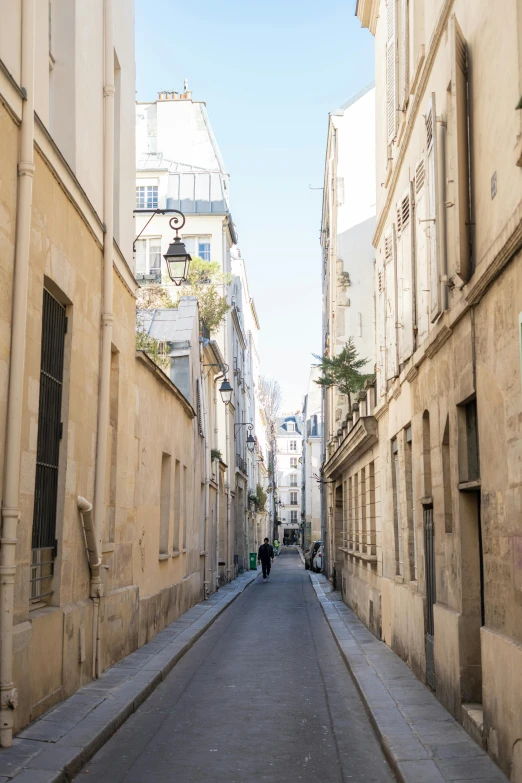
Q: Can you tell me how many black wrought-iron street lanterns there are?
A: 3